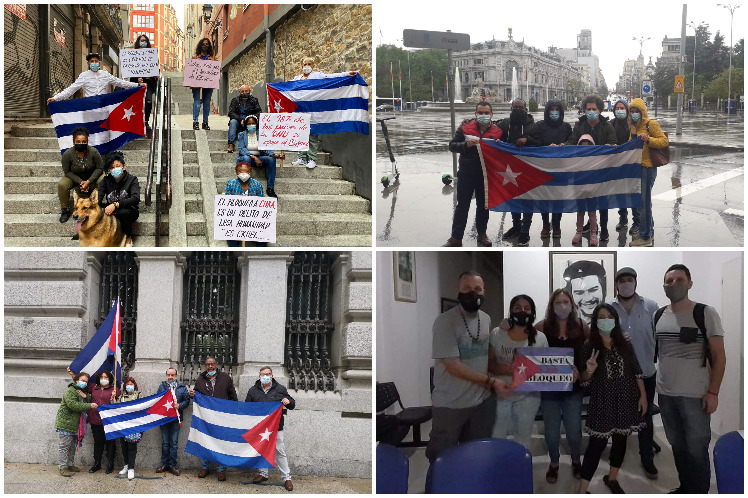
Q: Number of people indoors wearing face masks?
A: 6